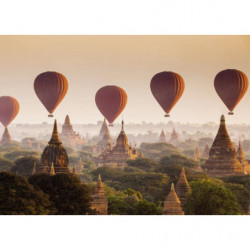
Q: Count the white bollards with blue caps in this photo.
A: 0